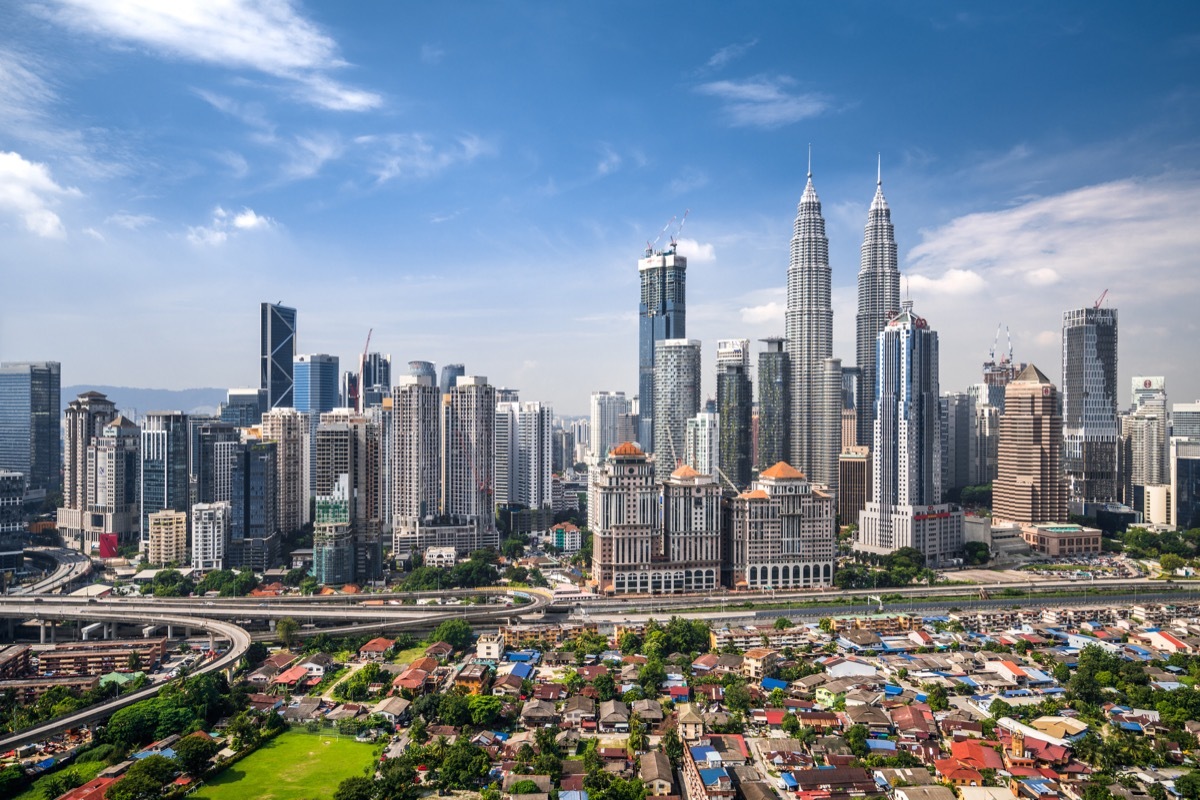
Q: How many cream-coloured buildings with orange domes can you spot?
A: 3